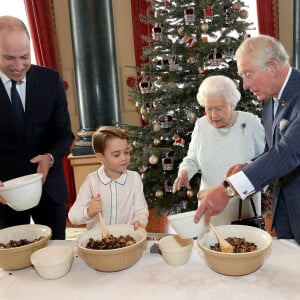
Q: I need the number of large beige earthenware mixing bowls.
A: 3